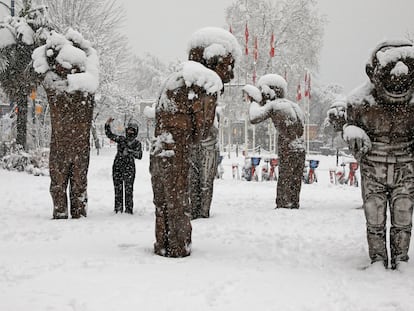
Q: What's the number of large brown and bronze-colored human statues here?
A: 5